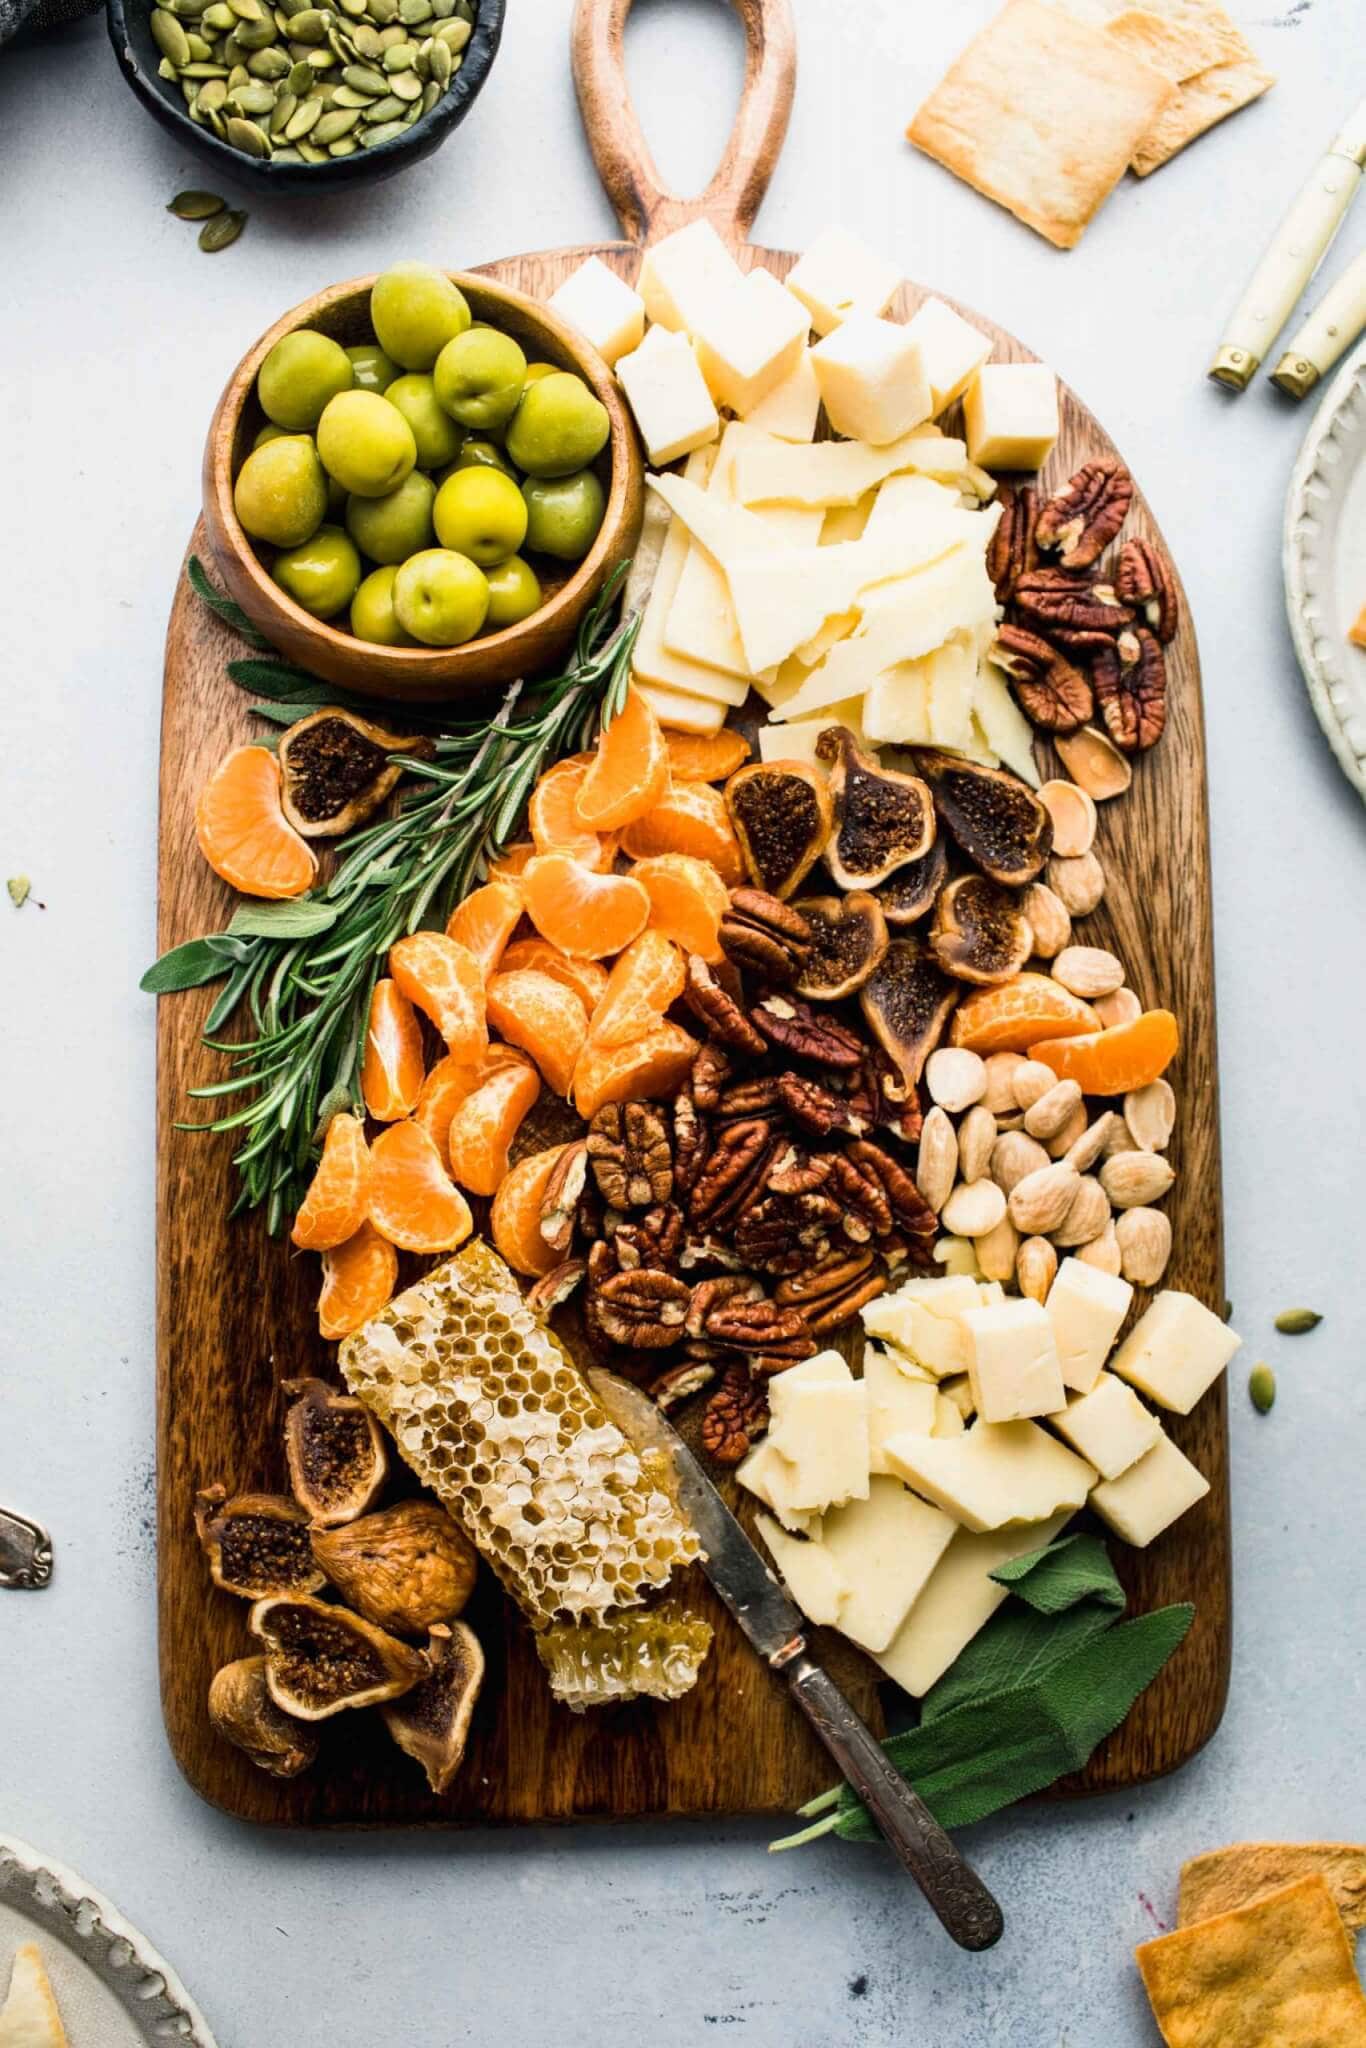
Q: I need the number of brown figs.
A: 14